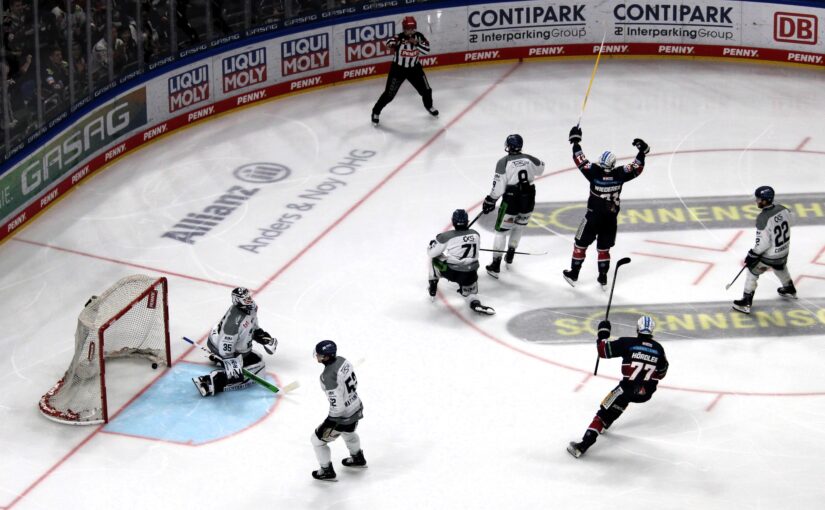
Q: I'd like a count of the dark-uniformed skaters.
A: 2